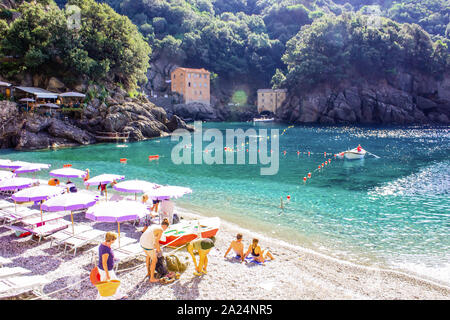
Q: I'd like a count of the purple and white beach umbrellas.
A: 11